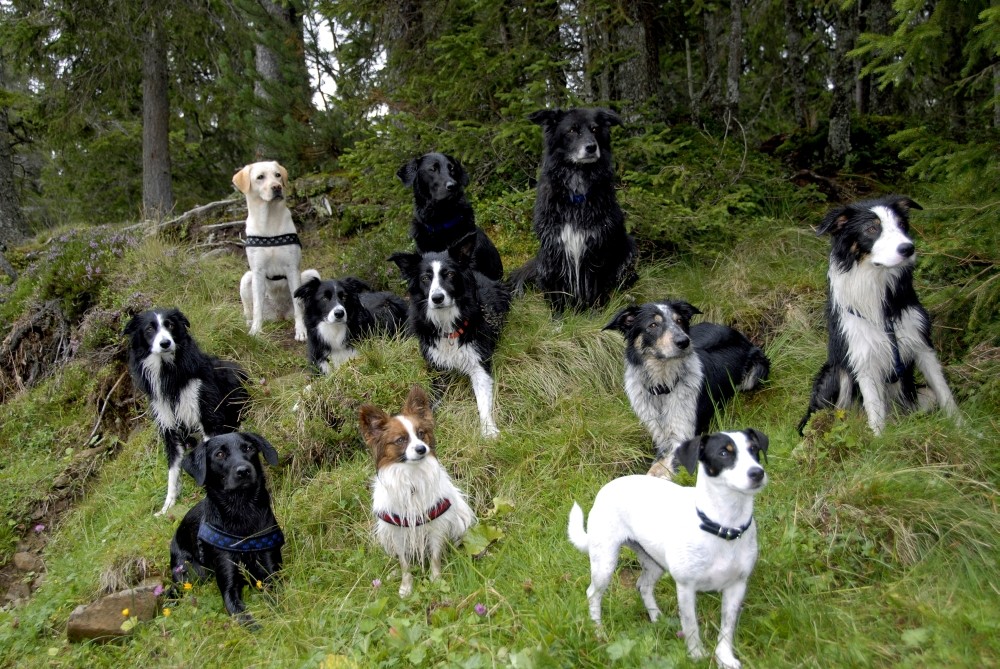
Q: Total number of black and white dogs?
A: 7